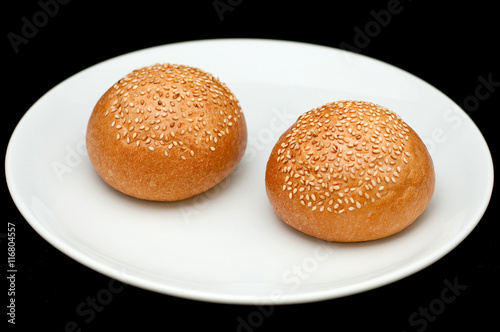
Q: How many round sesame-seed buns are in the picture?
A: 2